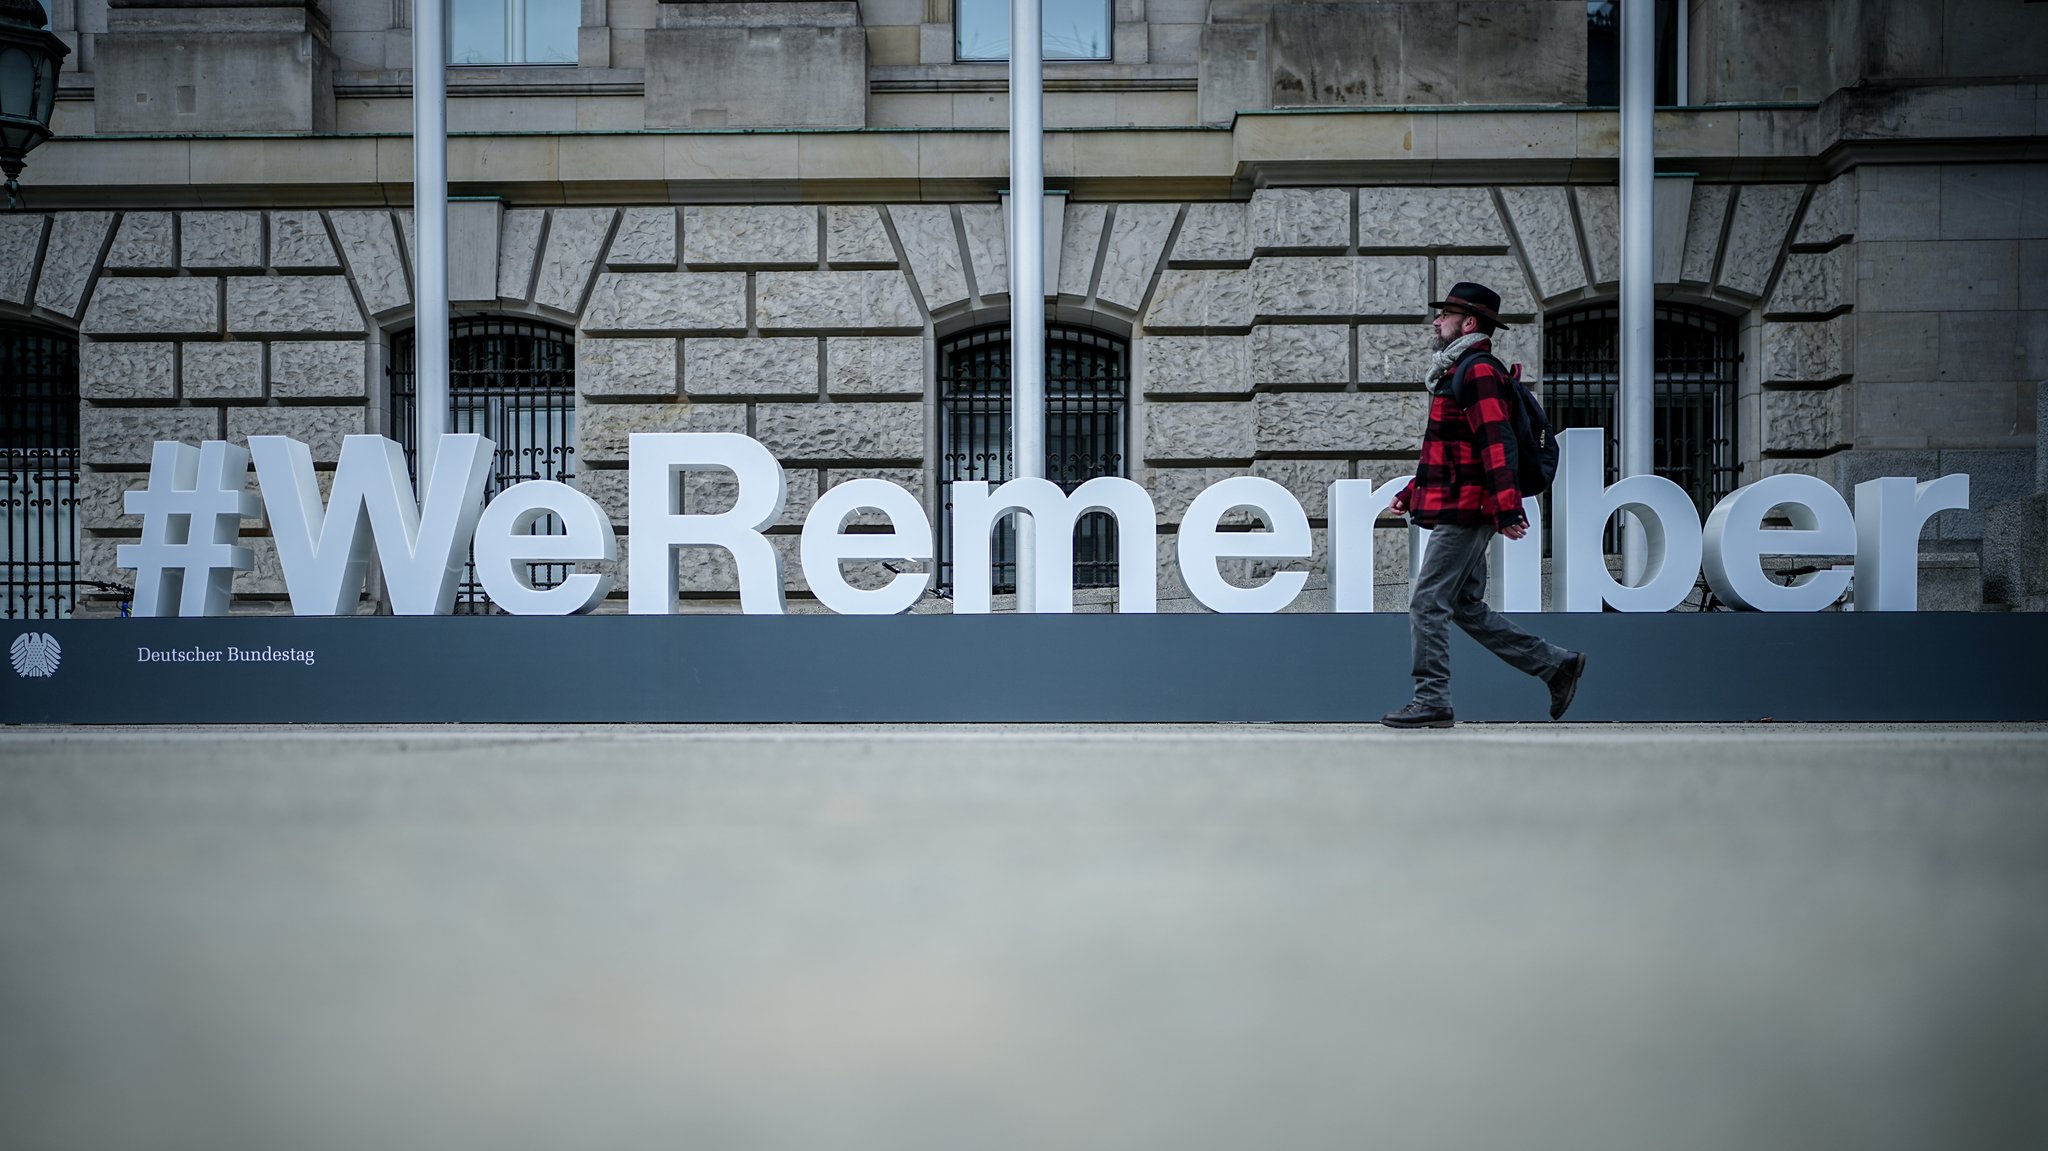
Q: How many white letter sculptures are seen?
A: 10